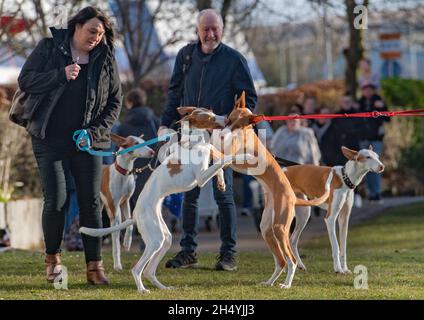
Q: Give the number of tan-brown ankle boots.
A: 2